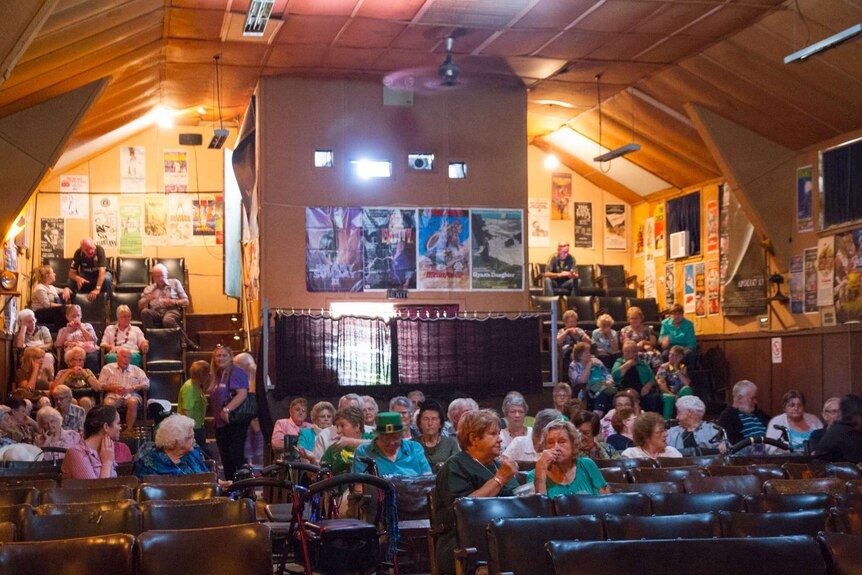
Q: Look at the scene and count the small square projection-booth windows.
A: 4